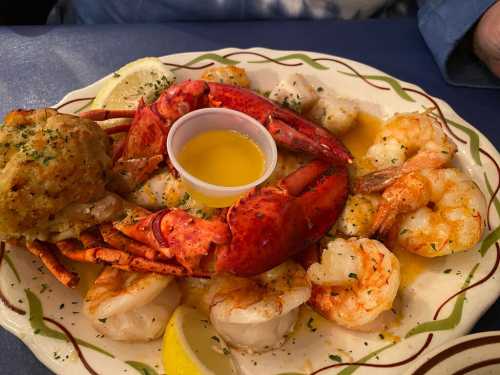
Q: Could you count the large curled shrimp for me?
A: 3